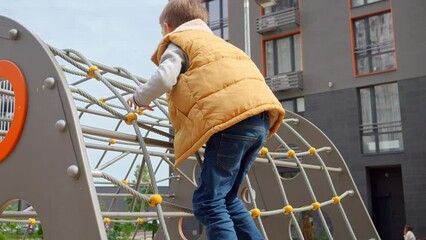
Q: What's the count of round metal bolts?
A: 4